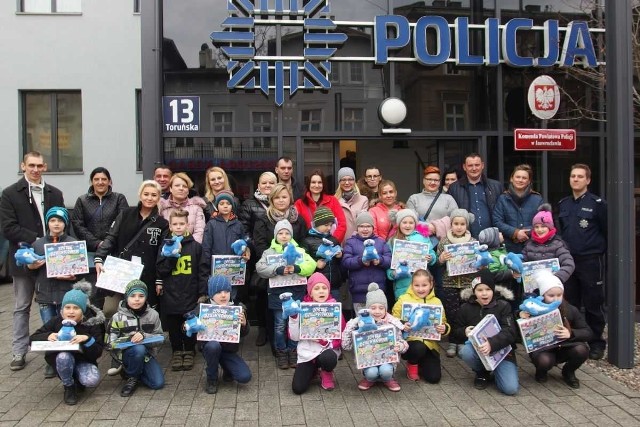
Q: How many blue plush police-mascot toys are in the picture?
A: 15